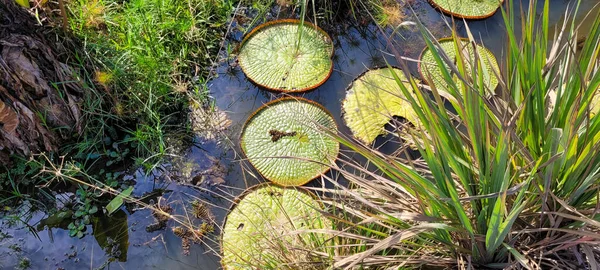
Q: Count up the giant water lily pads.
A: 6